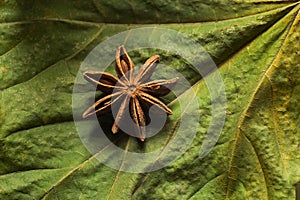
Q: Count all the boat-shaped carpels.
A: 8